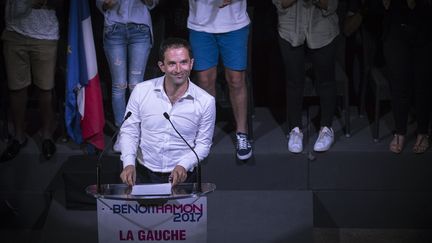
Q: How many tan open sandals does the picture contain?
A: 2